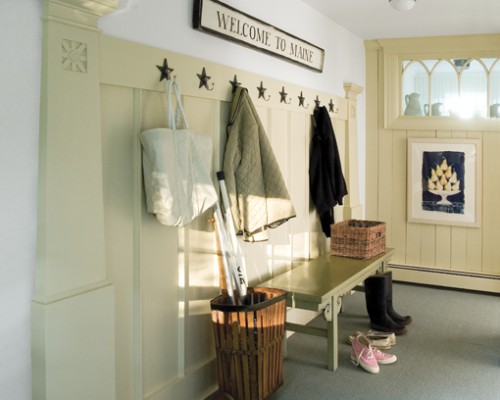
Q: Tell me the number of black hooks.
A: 8